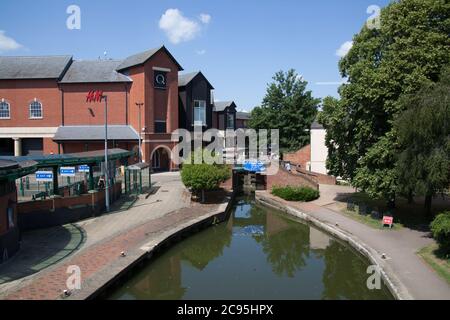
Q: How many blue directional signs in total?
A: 3